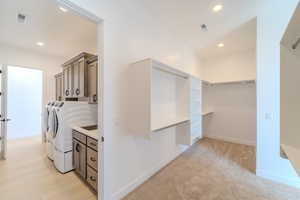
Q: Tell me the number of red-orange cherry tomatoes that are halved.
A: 0